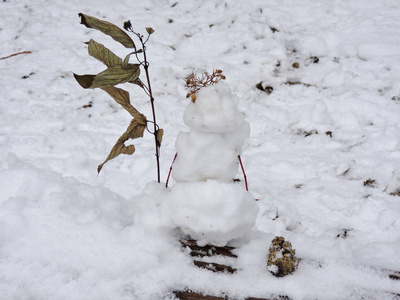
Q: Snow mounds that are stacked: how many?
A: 3